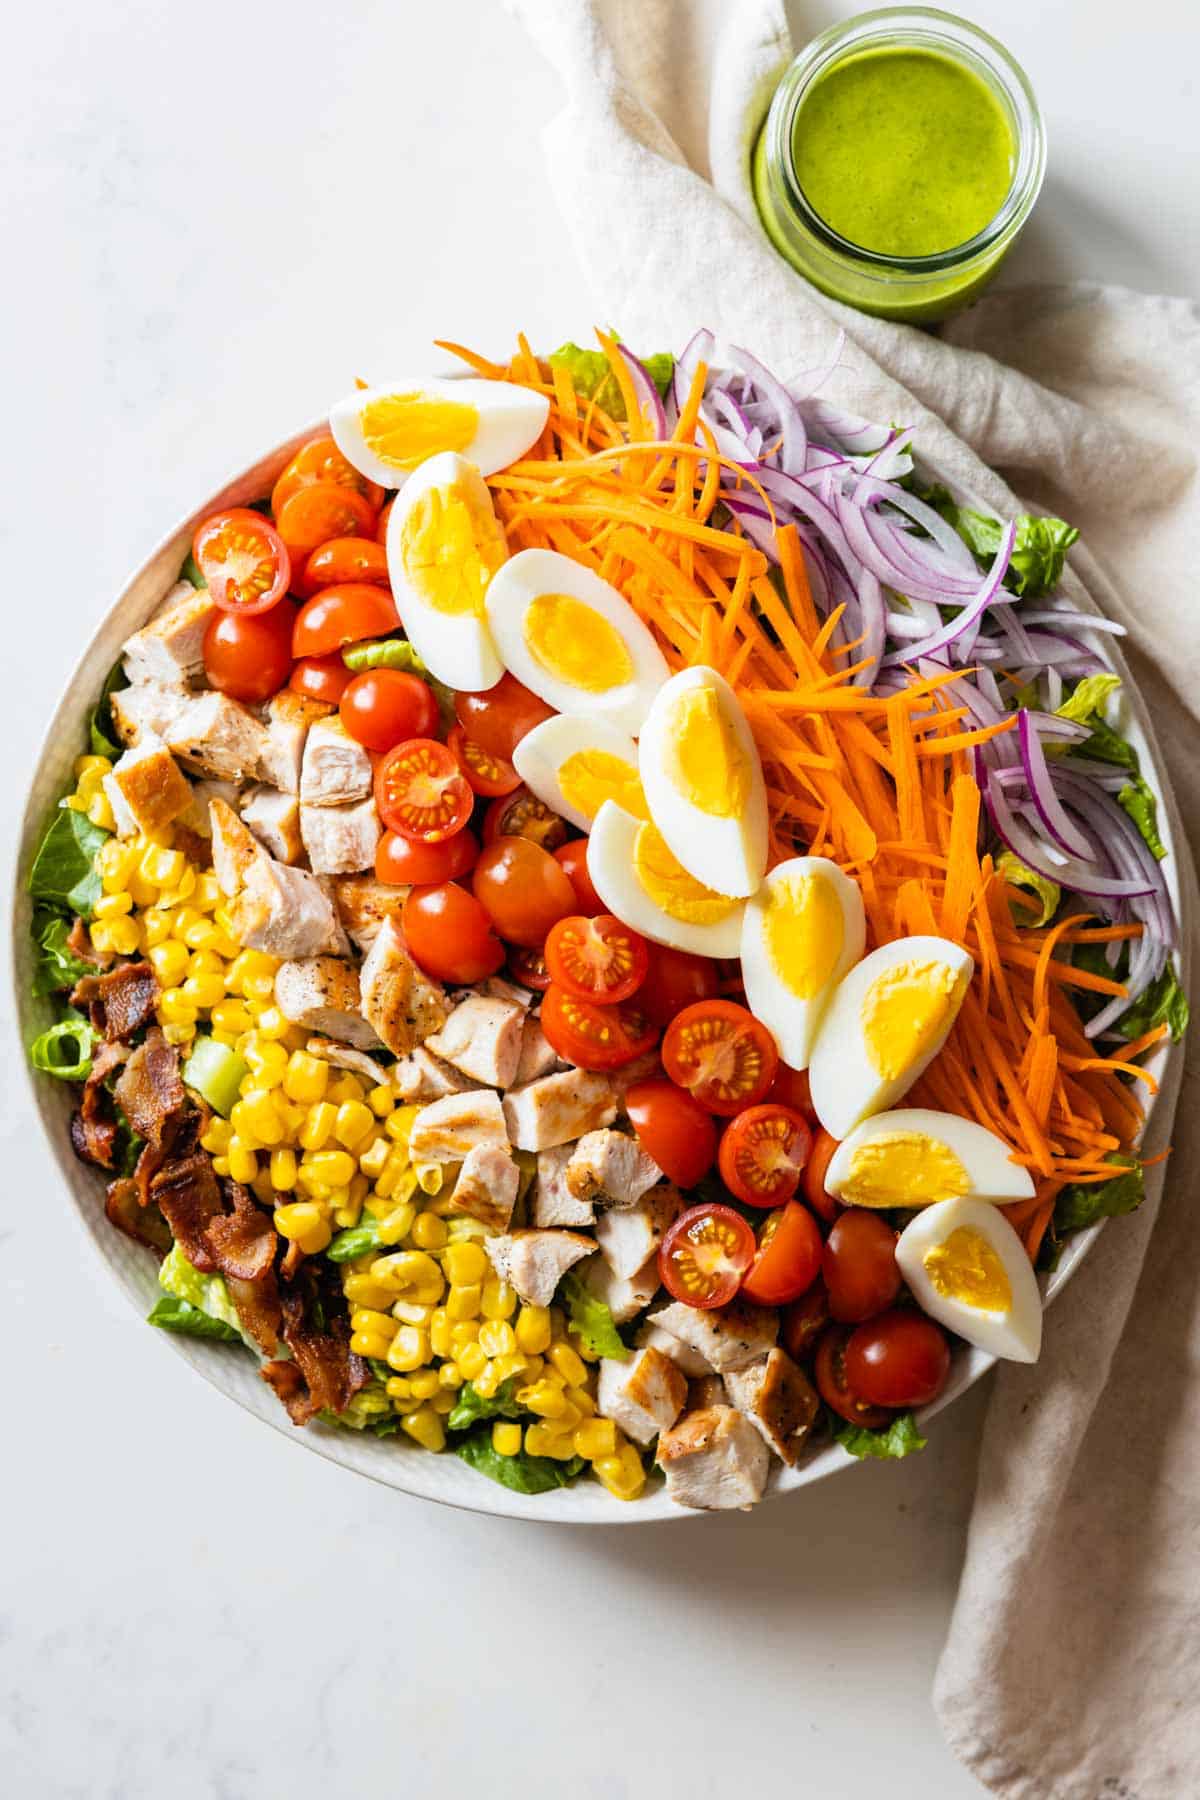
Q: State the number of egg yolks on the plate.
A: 10